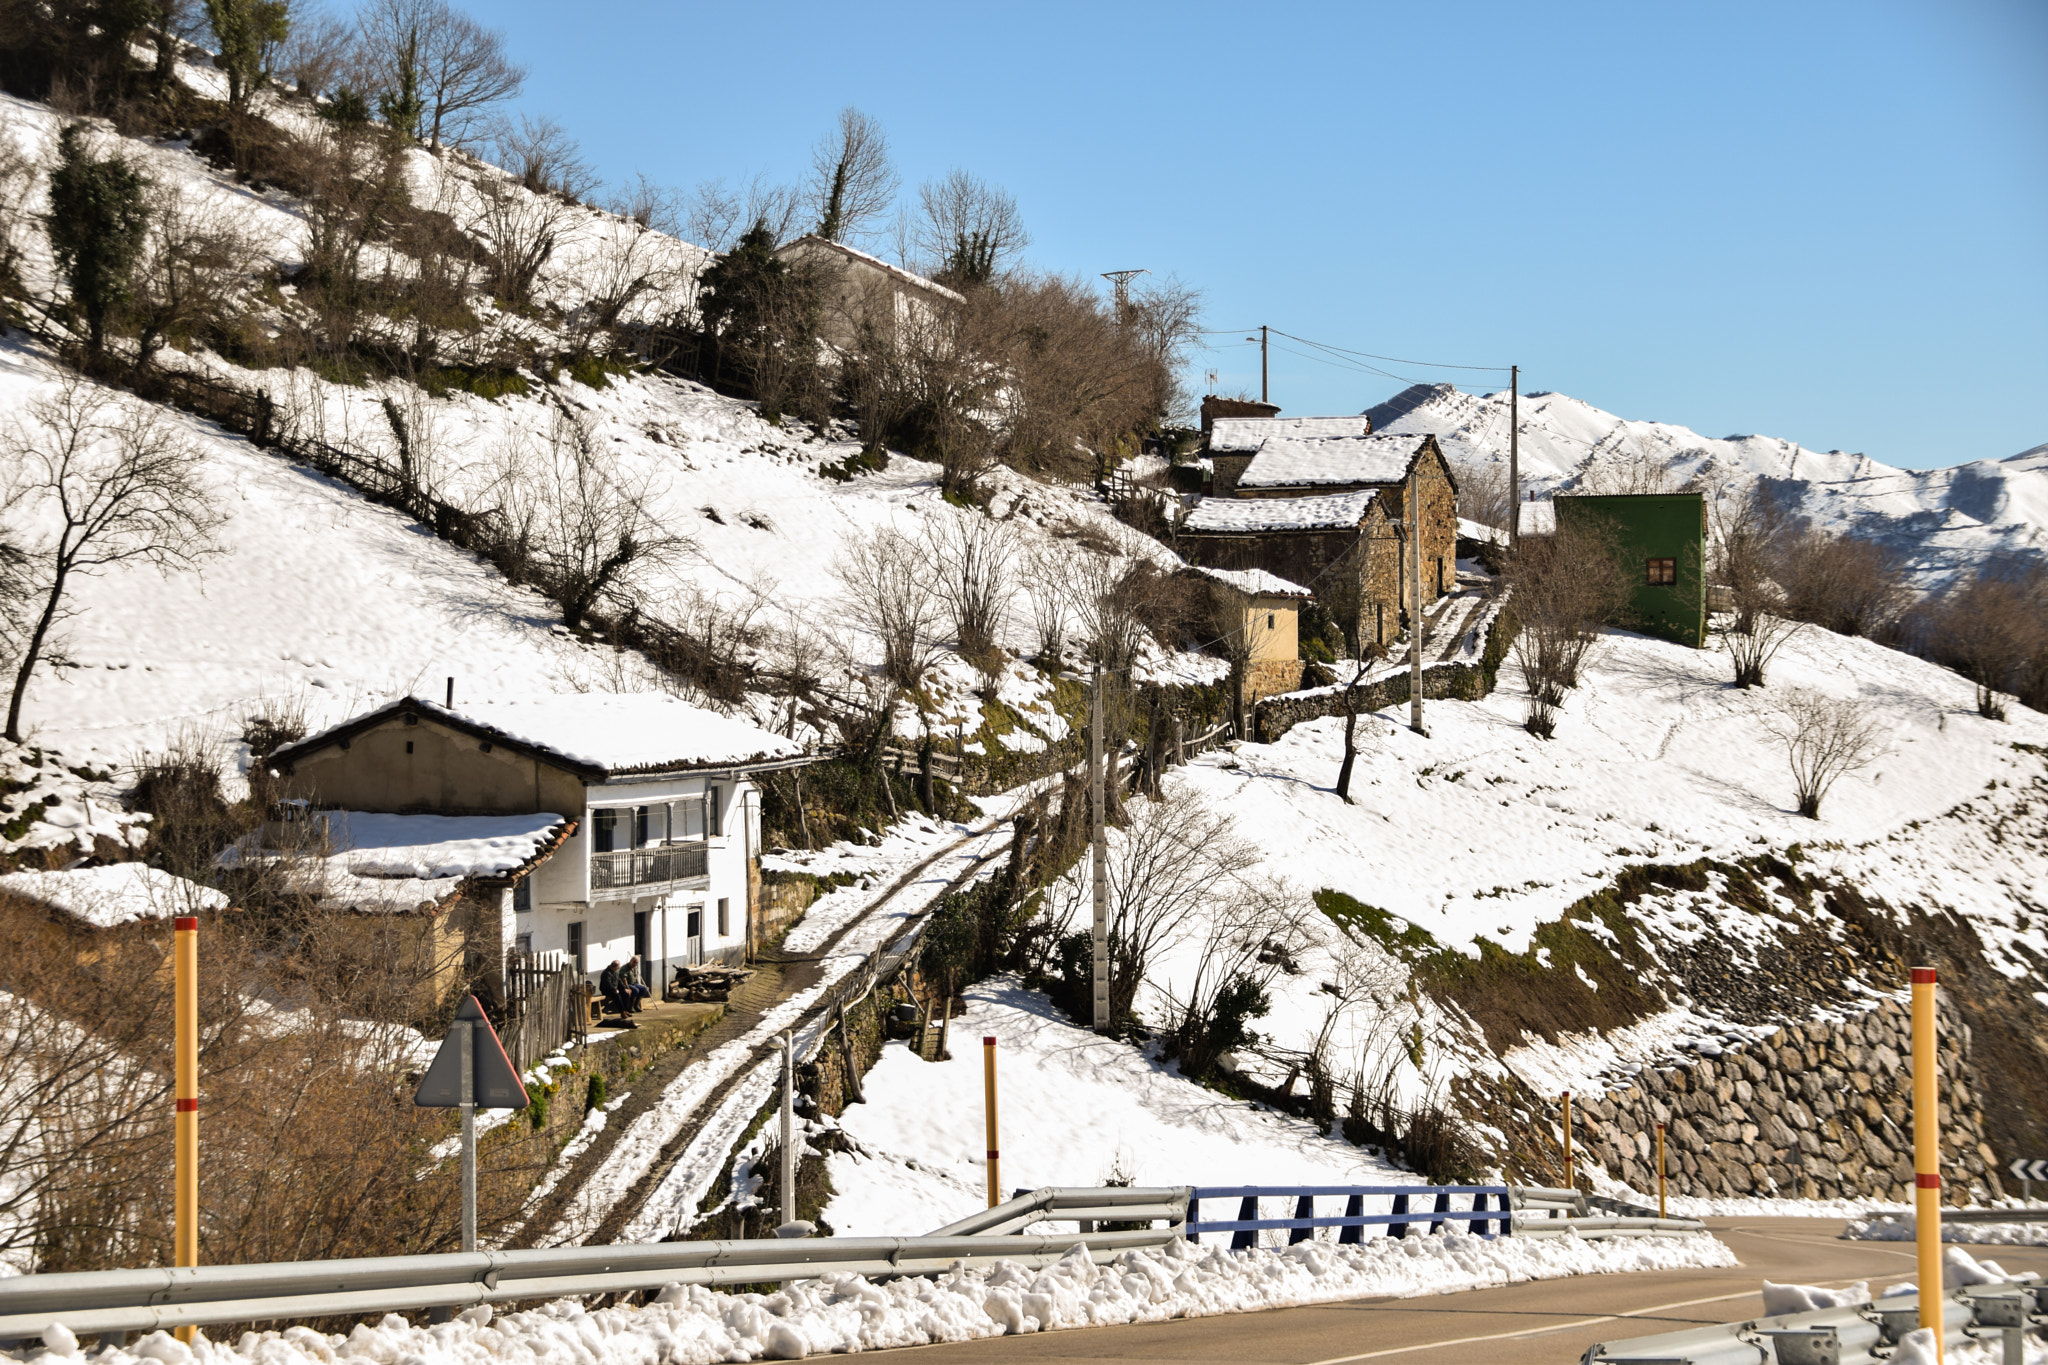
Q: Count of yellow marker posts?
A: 5